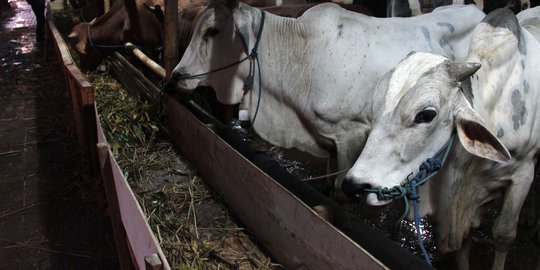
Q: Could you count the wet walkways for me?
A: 1